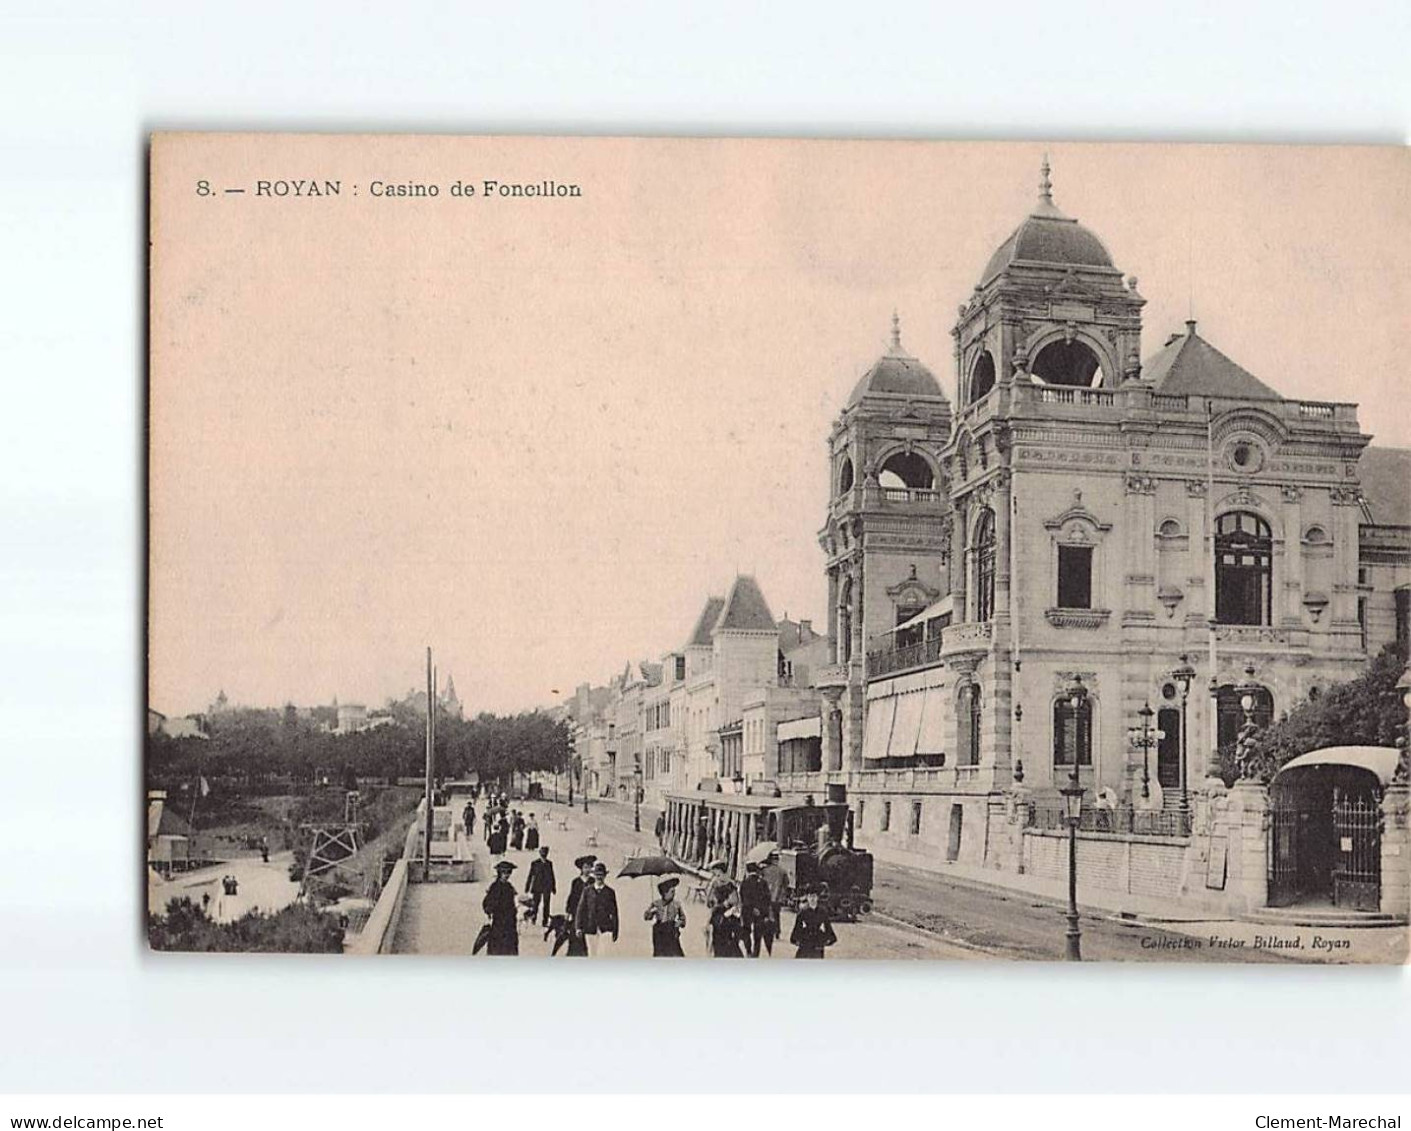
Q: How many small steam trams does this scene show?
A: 1